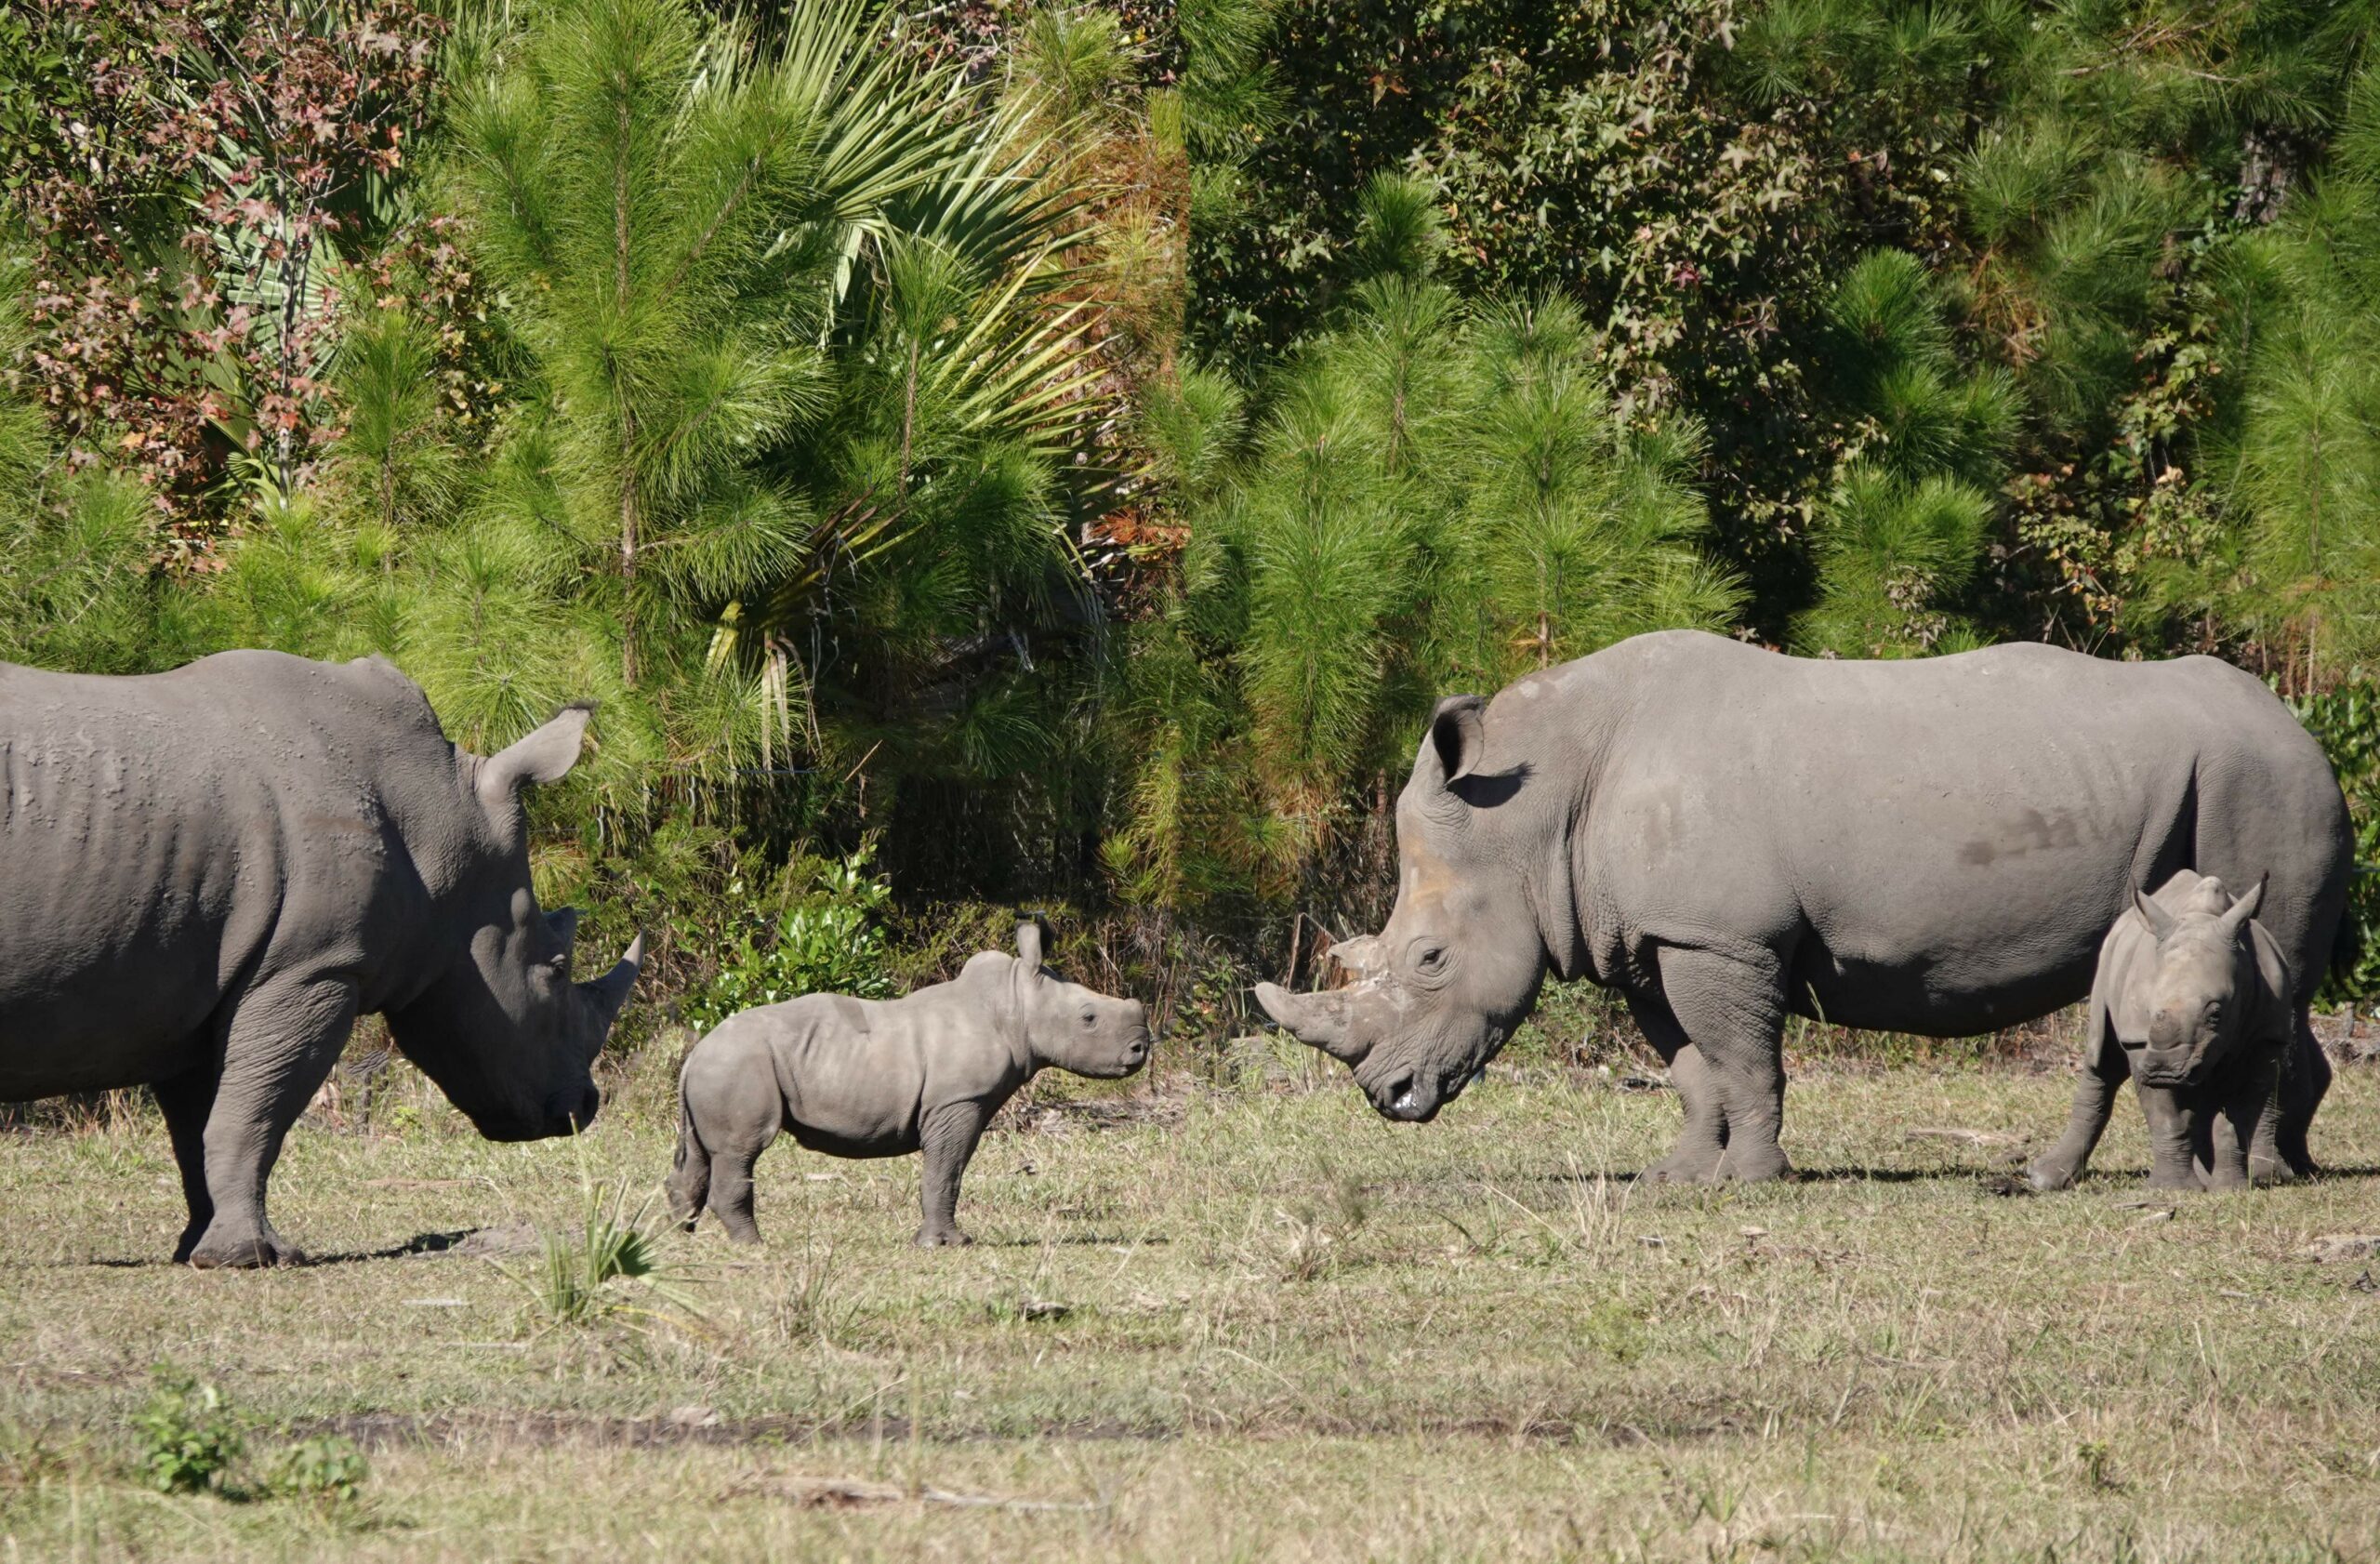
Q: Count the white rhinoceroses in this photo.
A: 4